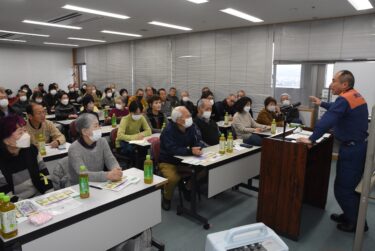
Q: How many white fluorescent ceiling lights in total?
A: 11